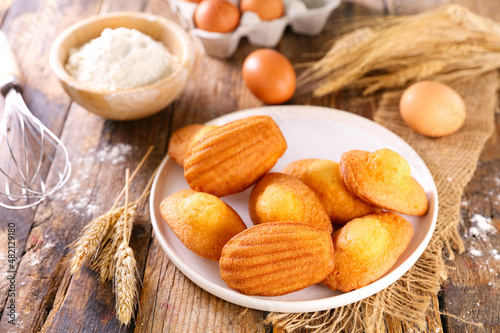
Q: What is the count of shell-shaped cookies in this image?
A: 8